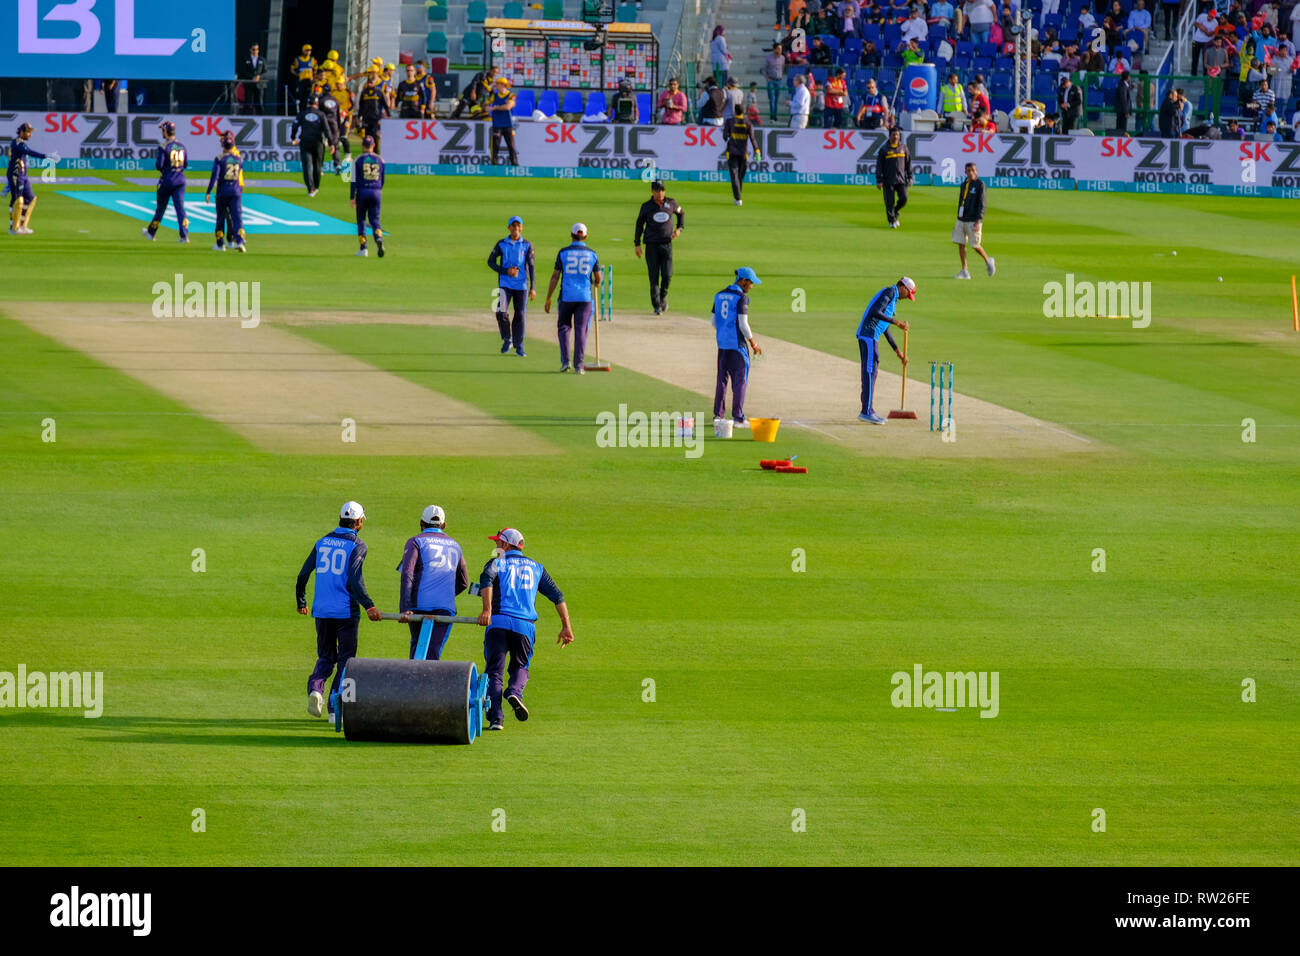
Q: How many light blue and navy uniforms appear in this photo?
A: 7